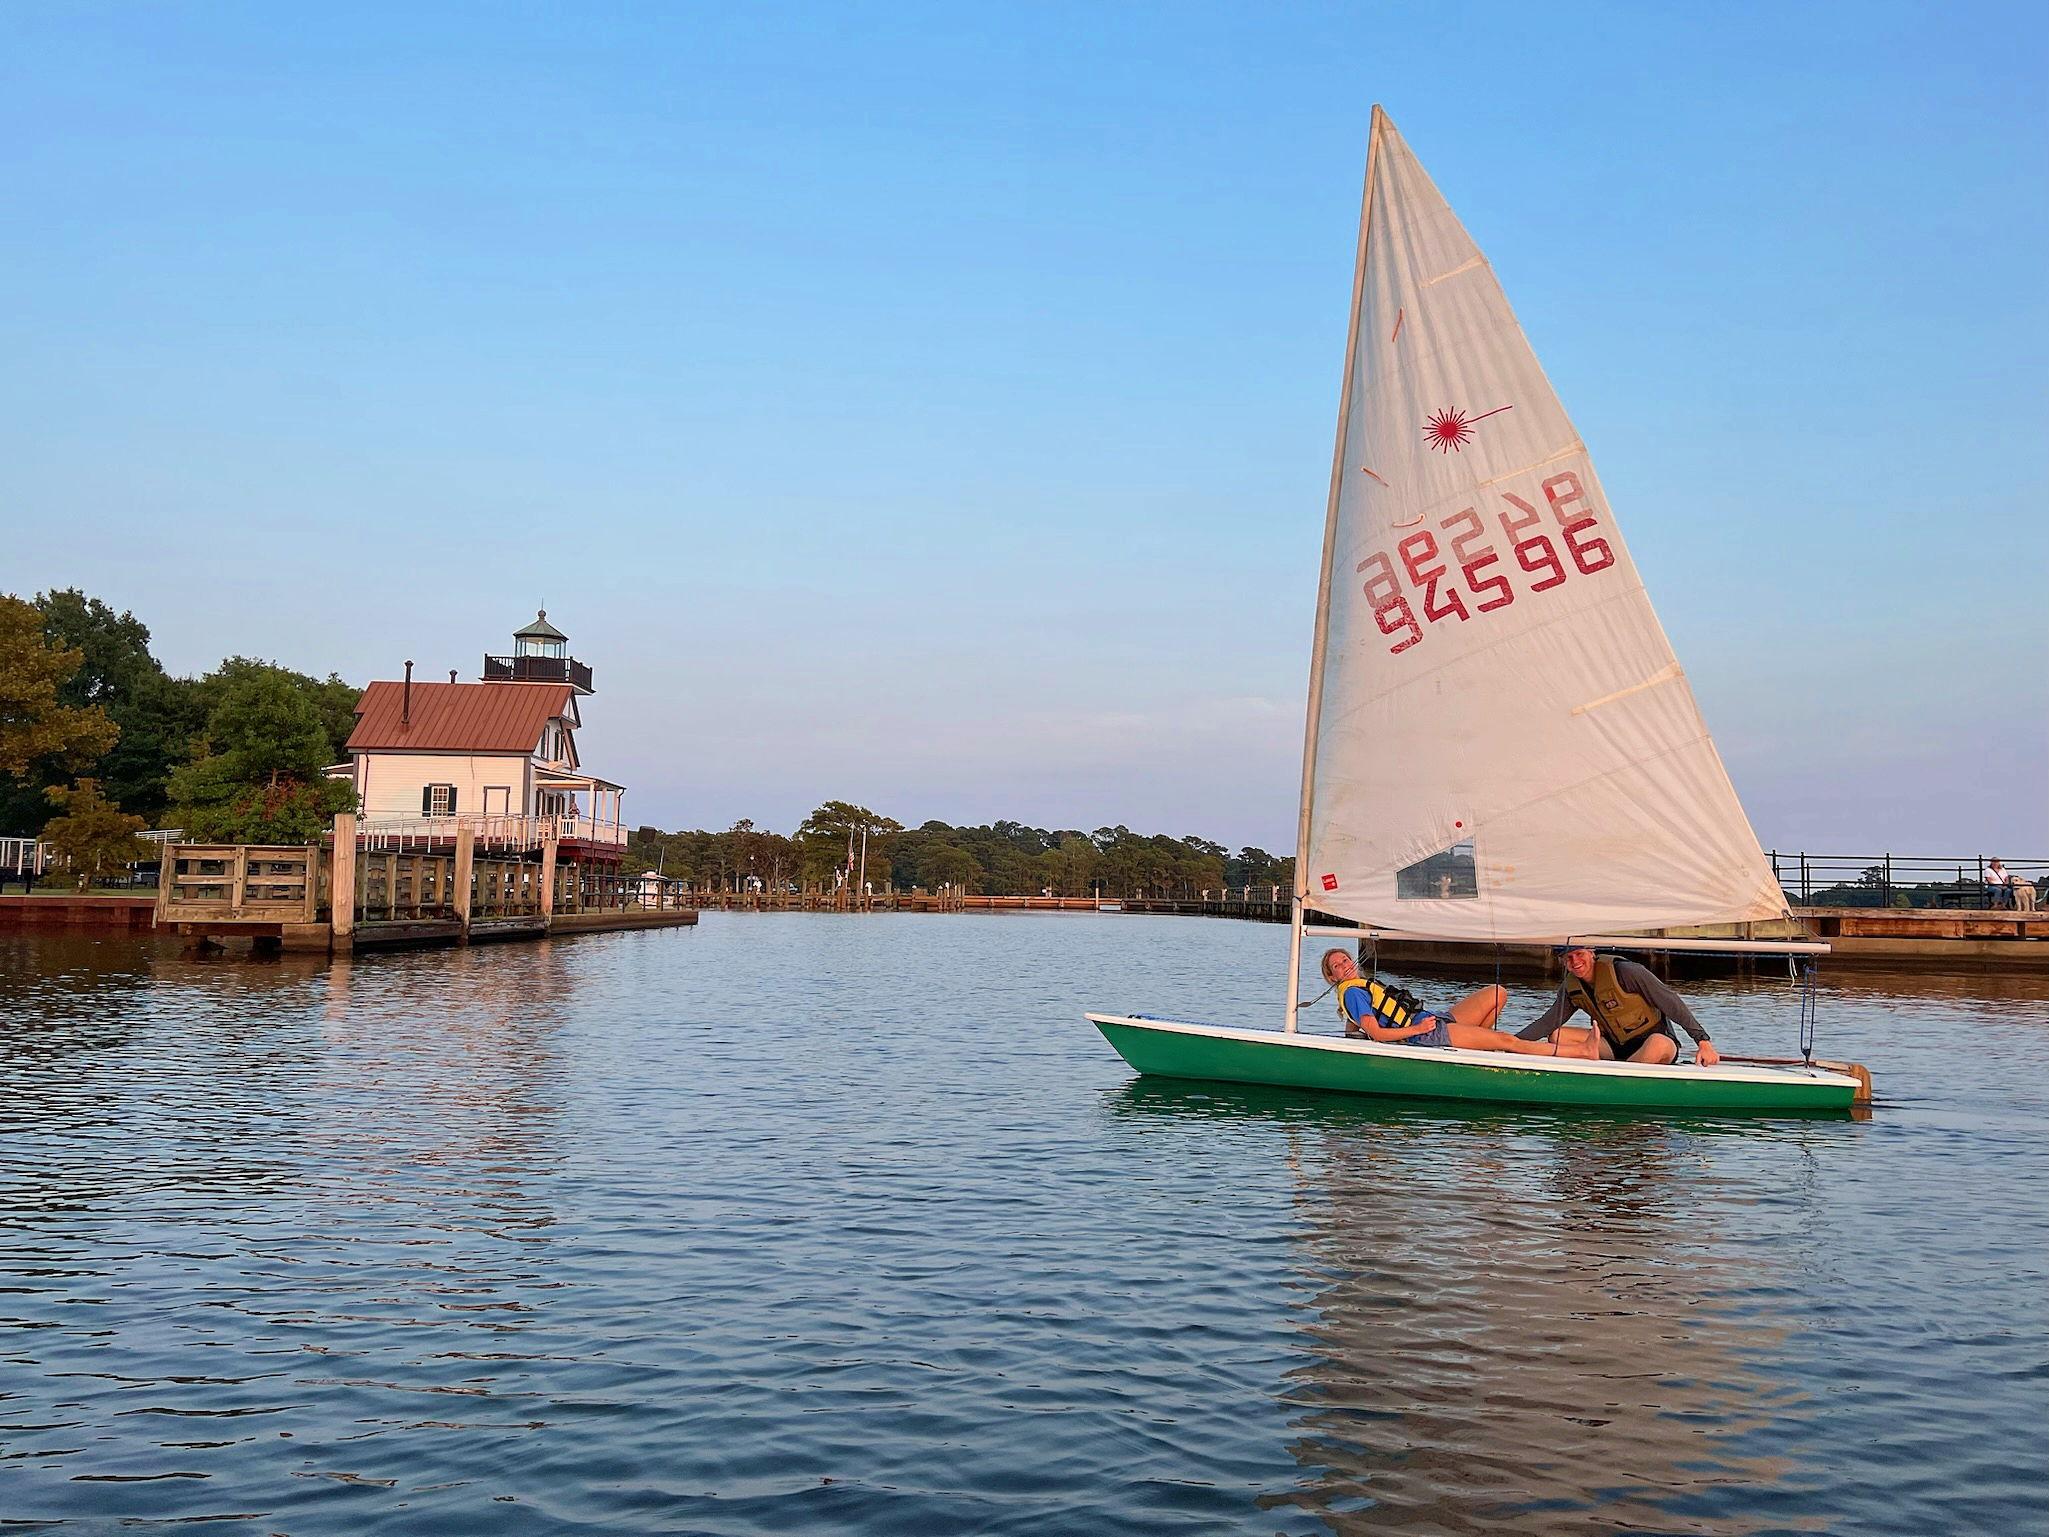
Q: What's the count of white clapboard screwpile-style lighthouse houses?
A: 1